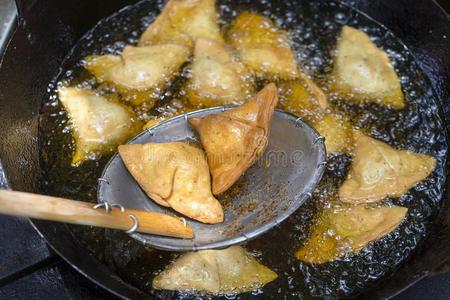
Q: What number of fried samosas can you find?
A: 13